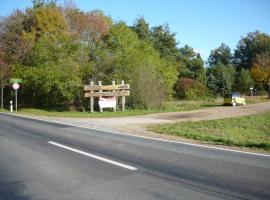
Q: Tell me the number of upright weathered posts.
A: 4